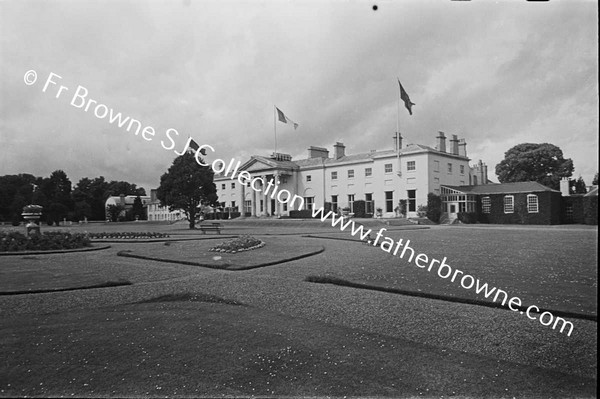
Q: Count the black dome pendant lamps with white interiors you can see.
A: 0